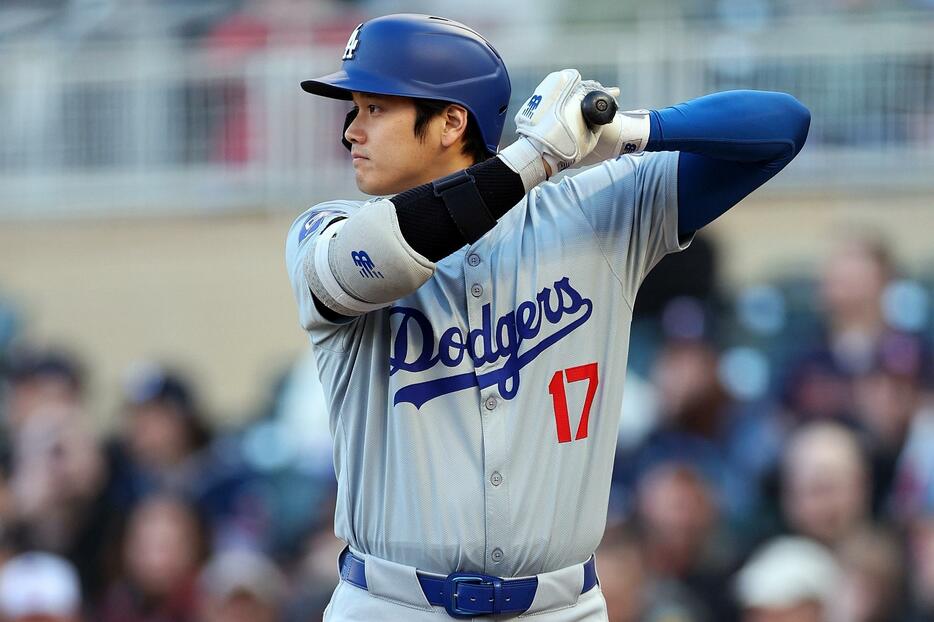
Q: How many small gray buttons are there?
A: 5